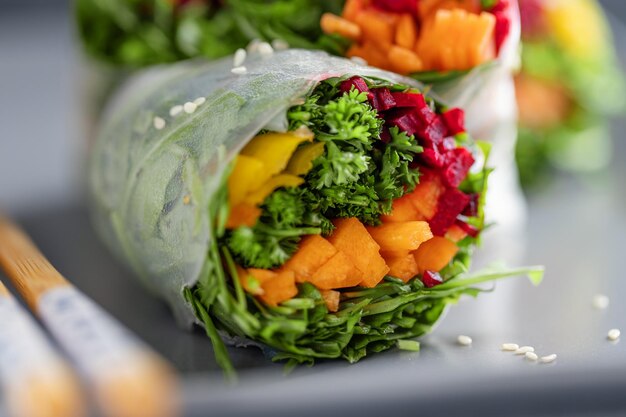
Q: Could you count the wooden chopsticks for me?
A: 2